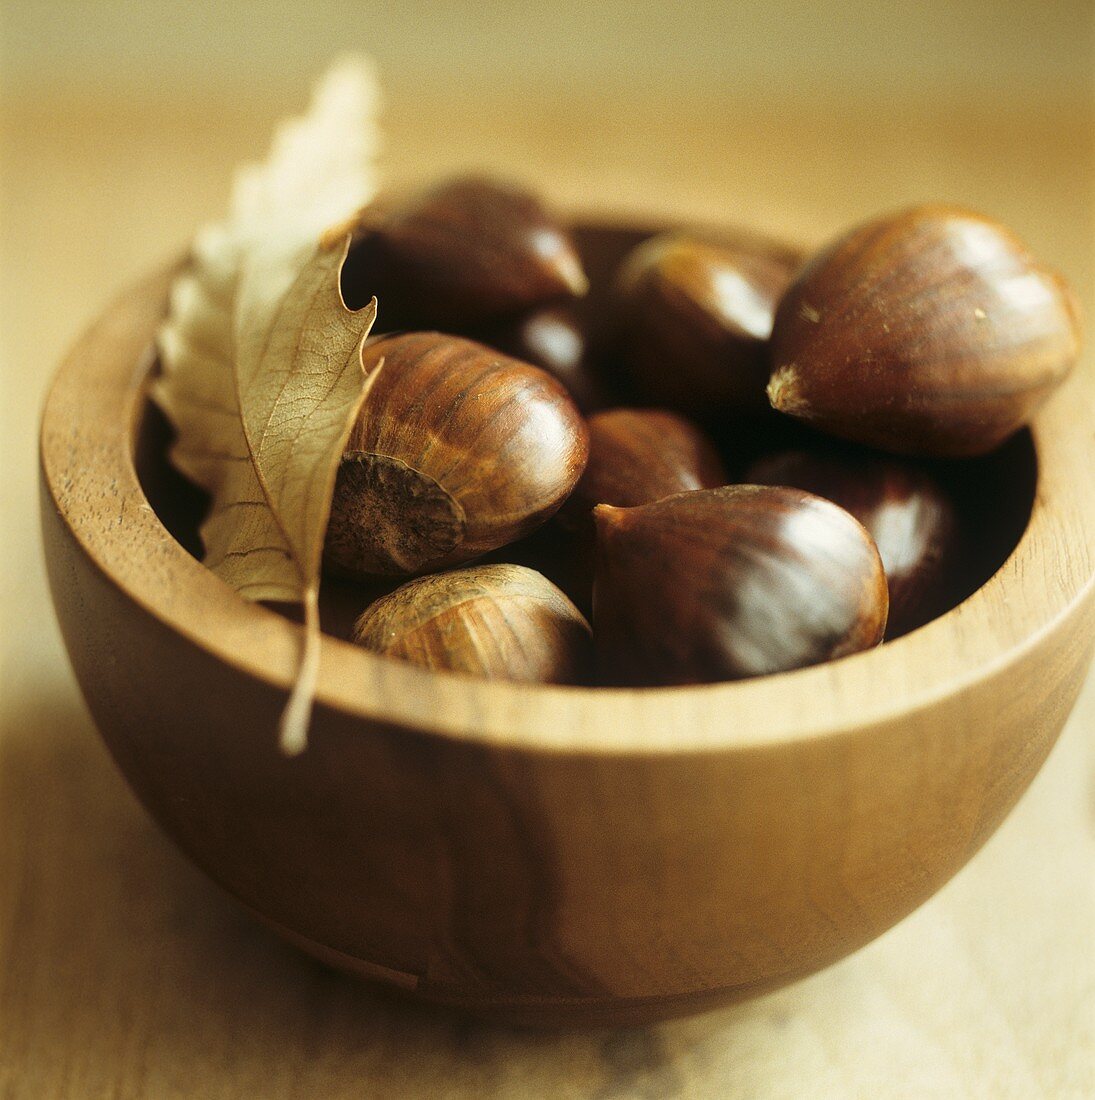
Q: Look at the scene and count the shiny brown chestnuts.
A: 9